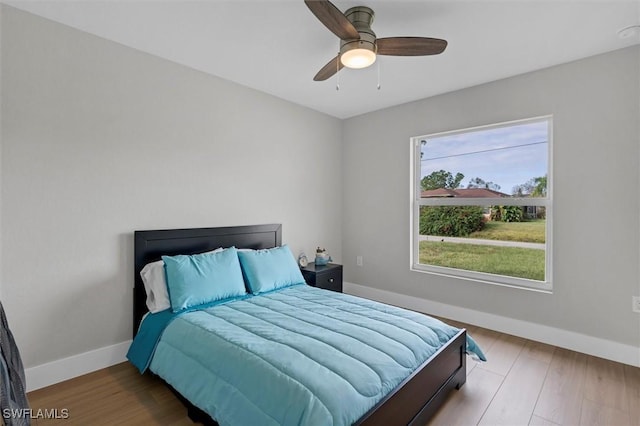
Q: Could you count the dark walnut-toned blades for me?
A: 3